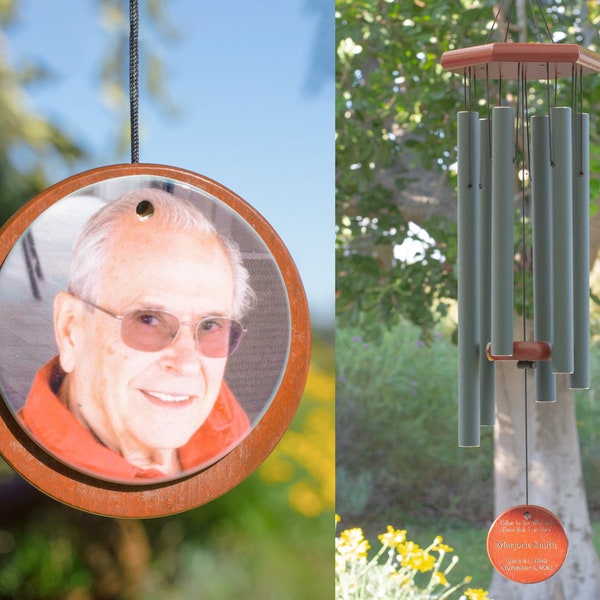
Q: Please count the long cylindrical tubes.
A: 6